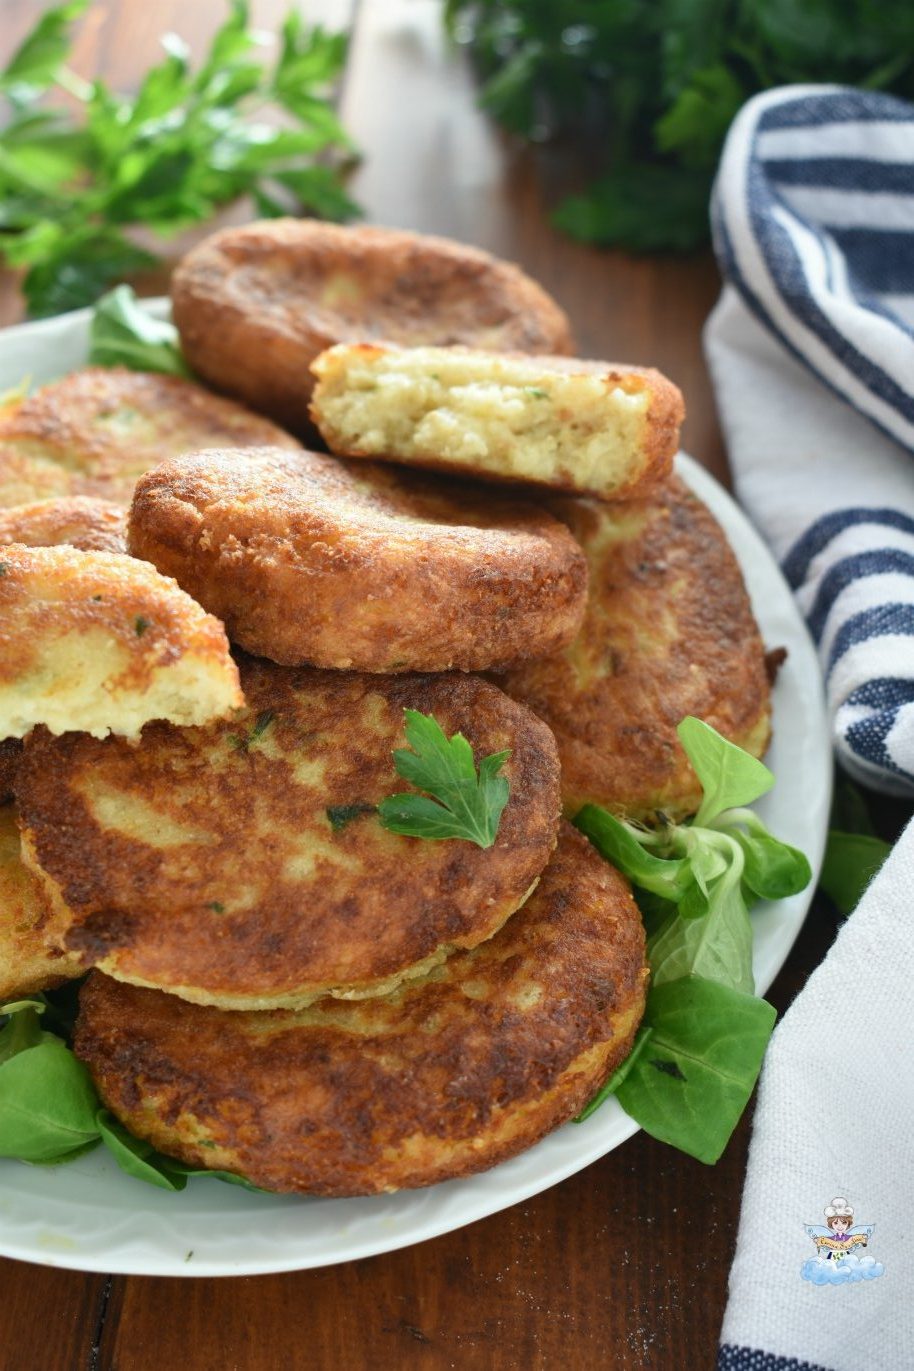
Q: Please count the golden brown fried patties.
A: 10